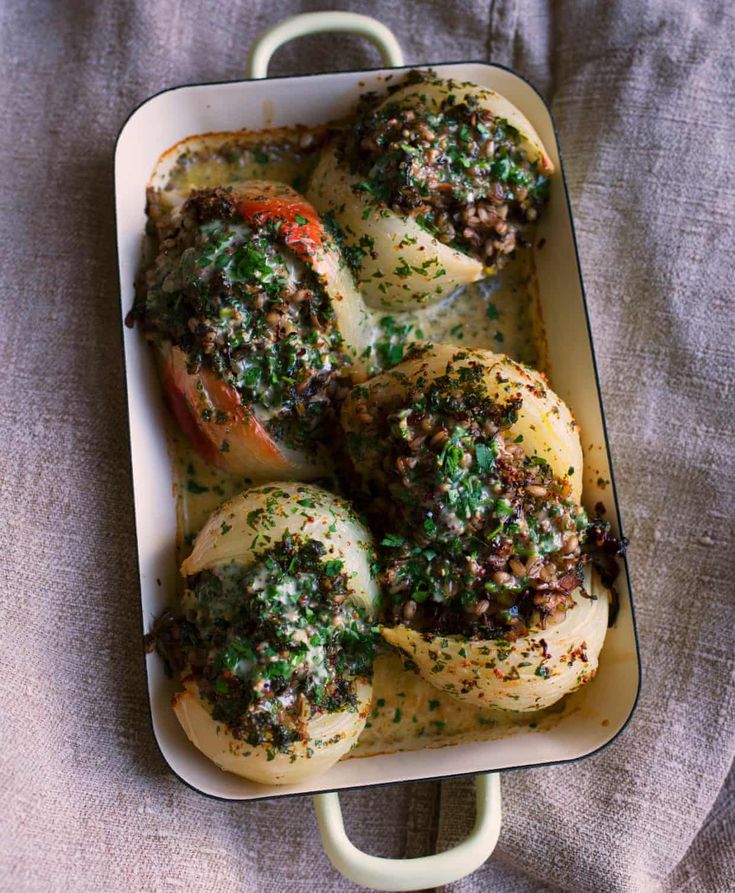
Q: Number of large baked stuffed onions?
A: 4